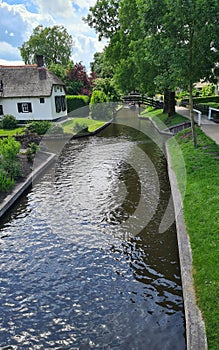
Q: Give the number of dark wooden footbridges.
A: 1